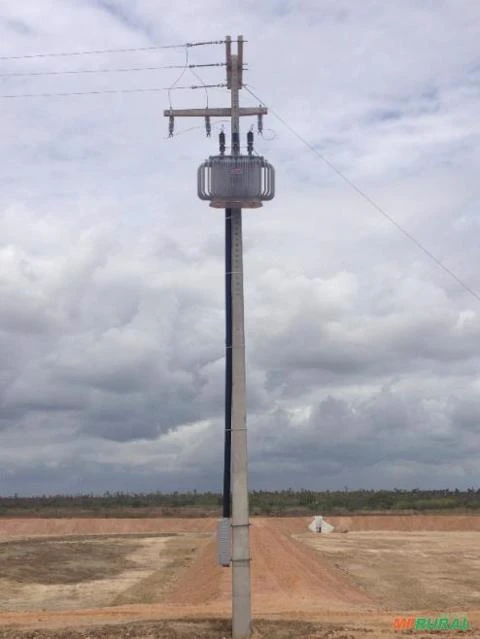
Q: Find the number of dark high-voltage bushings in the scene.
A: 3